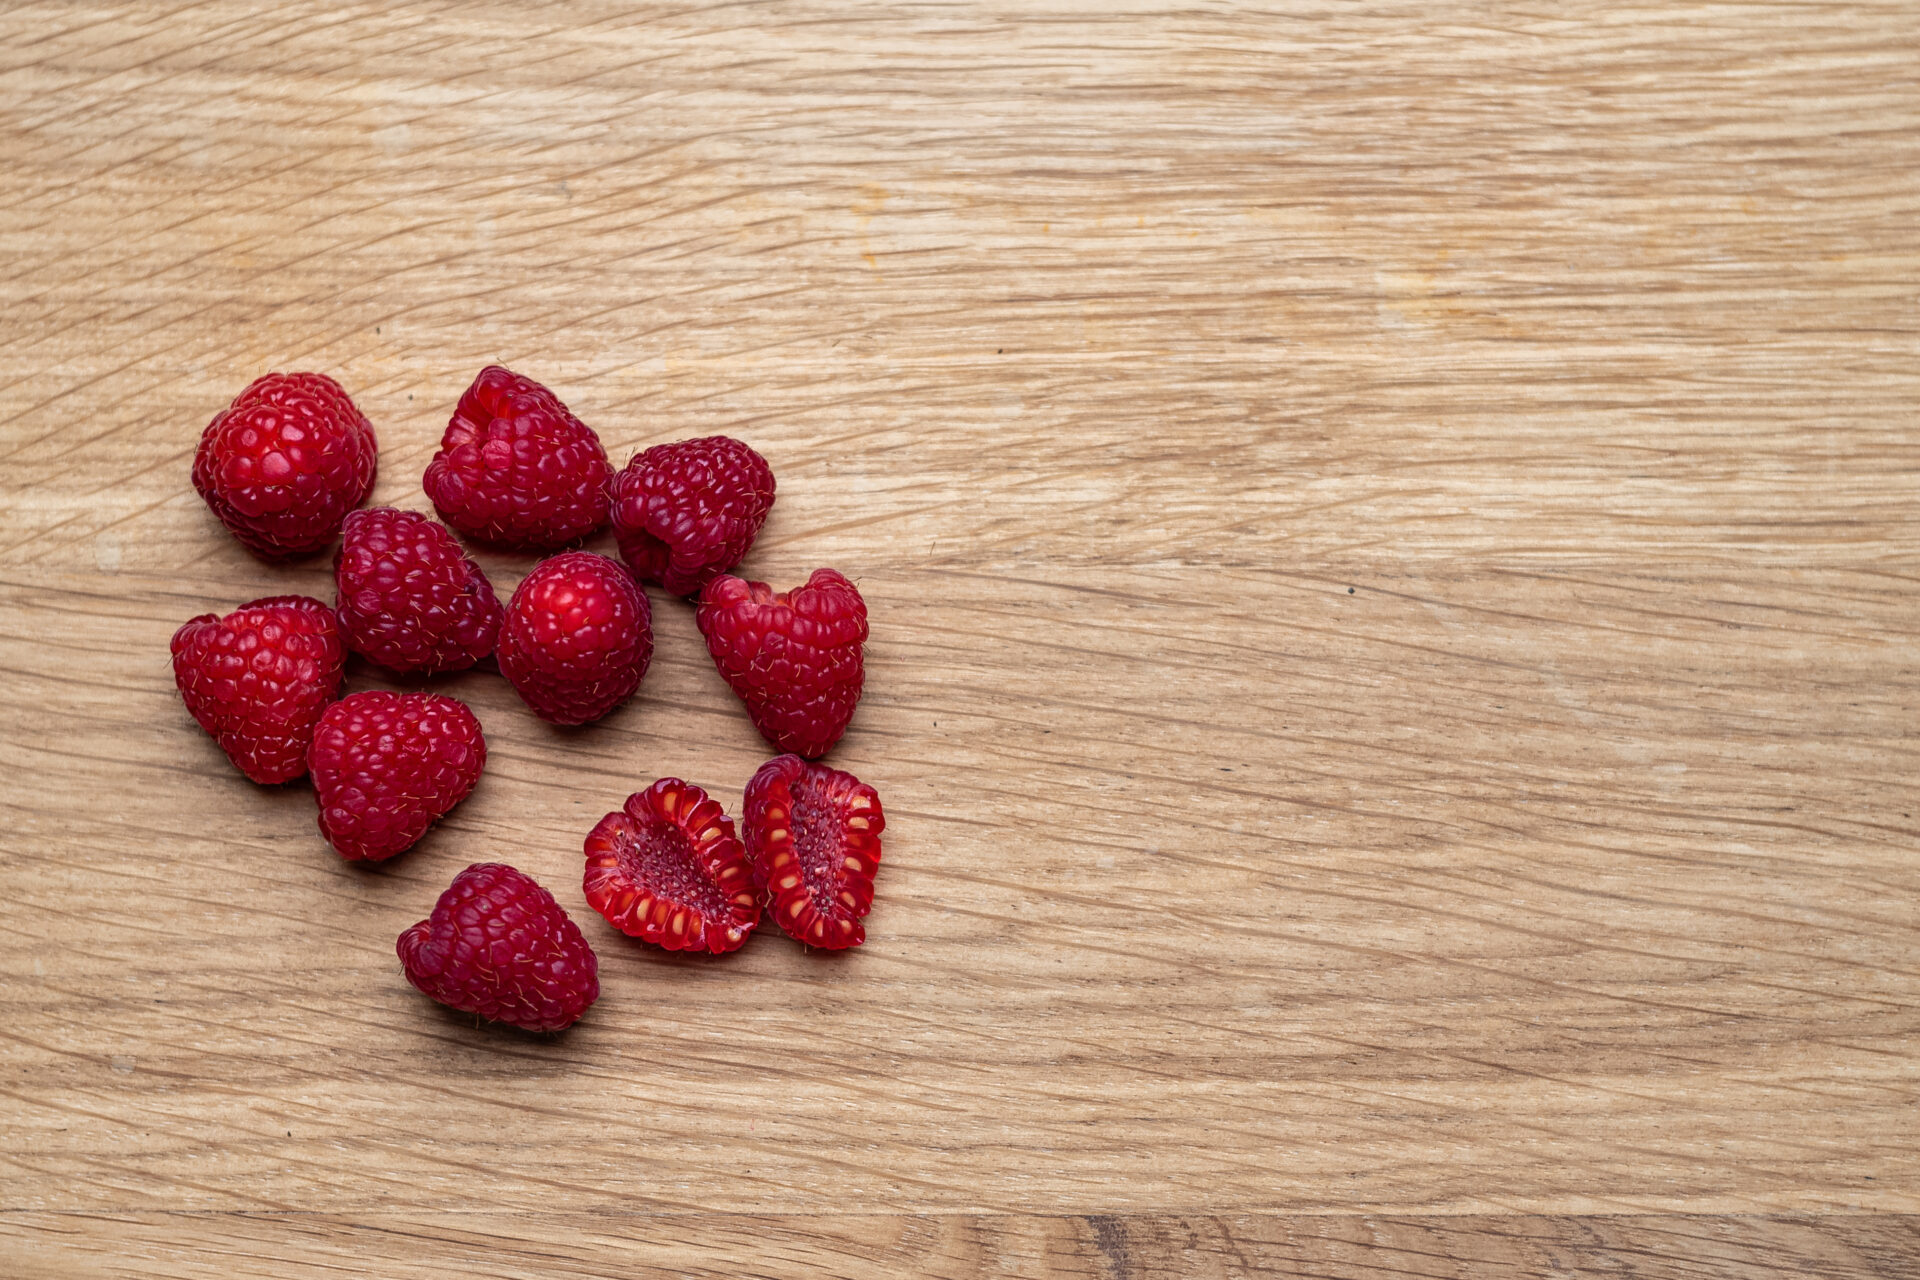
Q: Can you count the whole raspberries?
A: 9